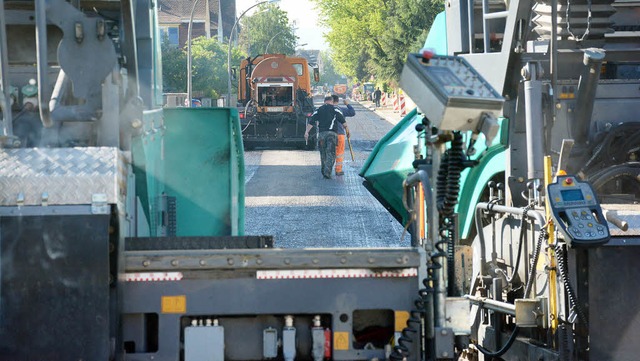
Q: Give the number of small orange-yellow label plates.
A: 3